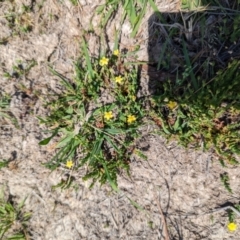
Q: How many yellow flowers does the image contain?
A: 8